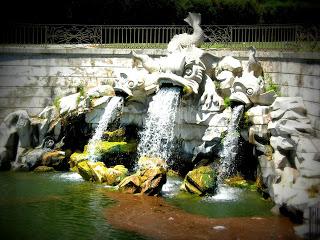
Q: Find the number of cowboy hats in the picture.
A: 0